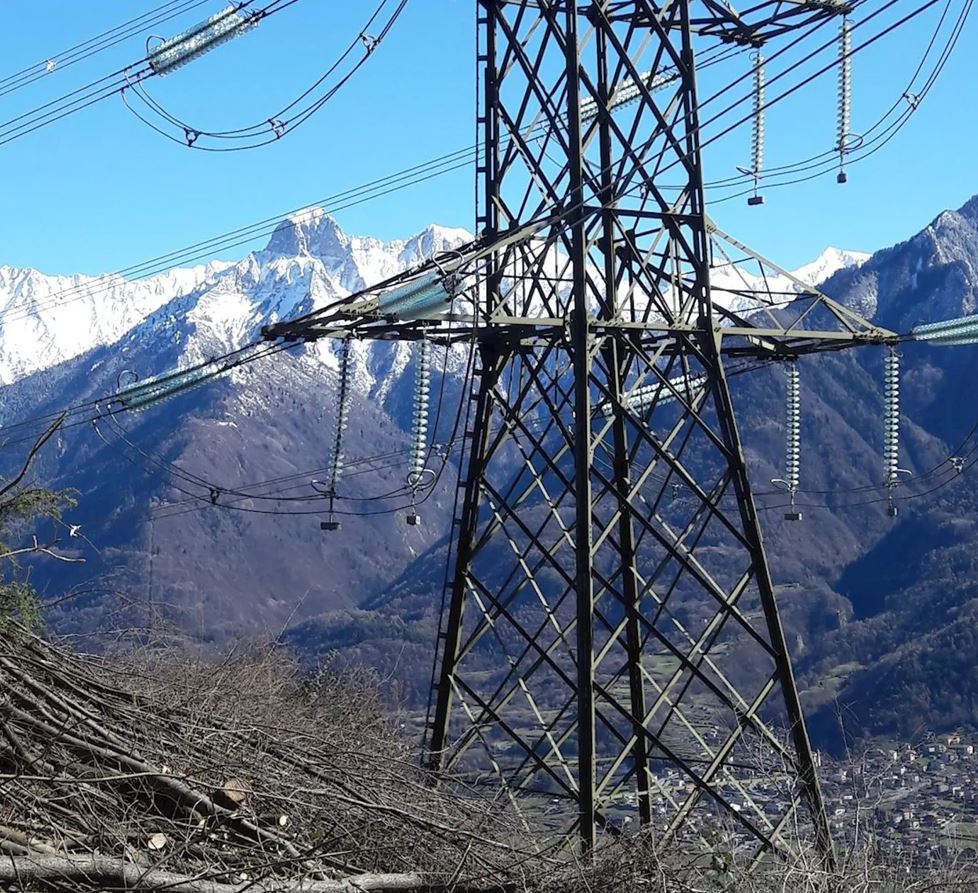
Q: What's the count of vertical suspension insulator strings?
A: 6